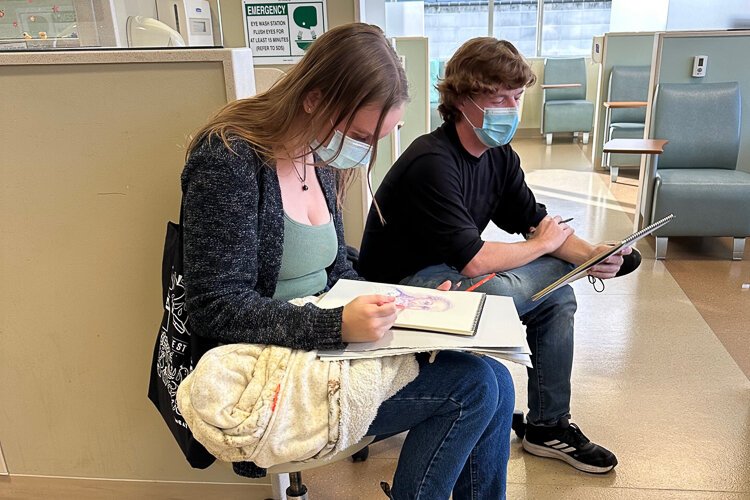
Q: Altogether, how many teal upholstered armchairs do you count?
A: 3